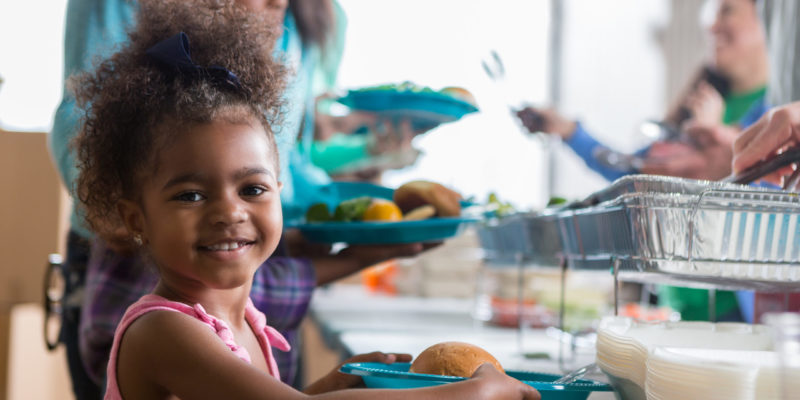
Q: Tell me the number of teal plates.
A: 3